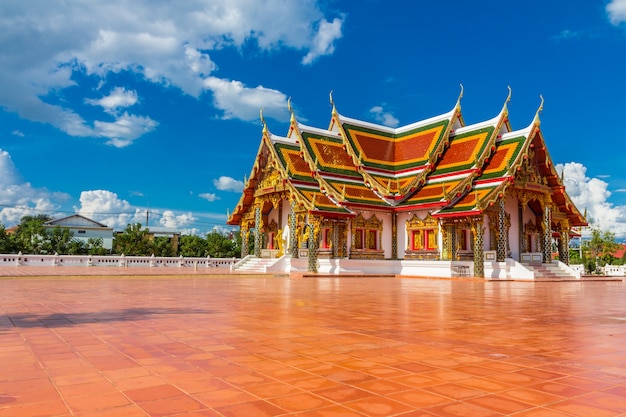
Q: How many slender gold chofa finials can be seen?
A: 6